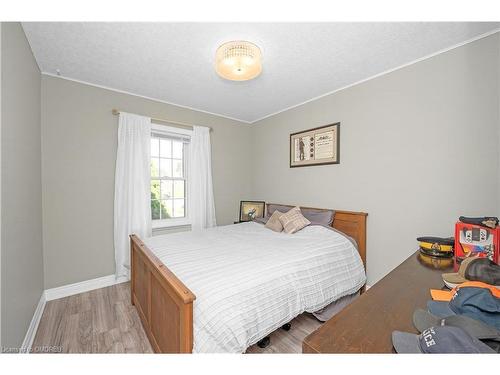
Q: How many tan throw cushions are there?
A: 2